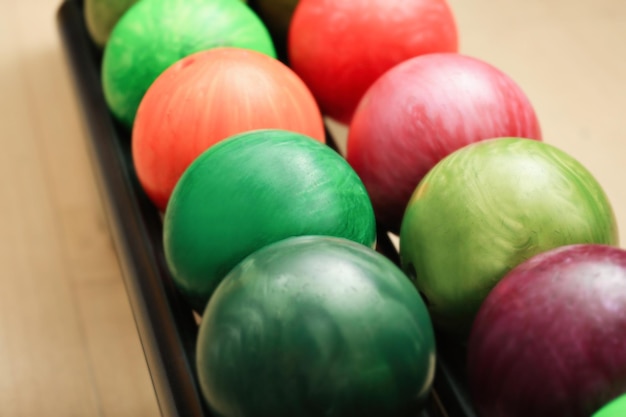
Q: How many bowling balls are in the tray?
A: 11